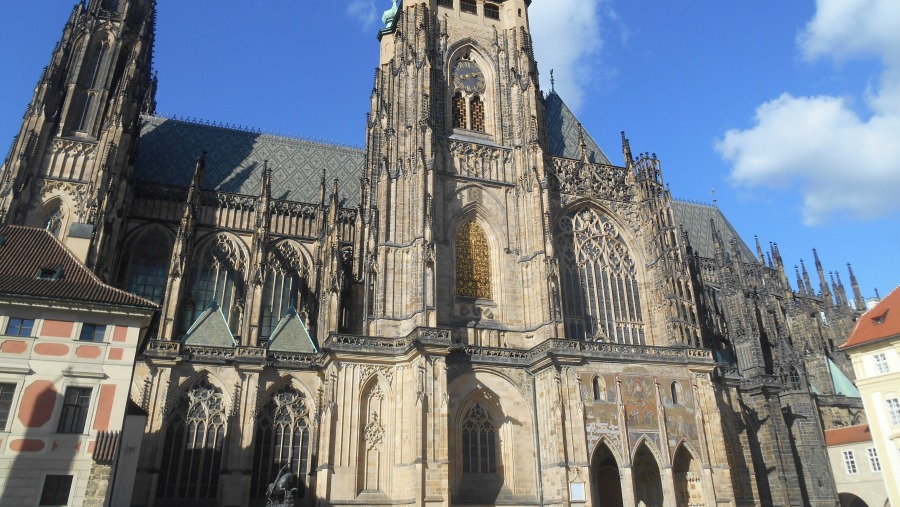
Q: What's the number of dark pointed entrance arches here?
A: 3